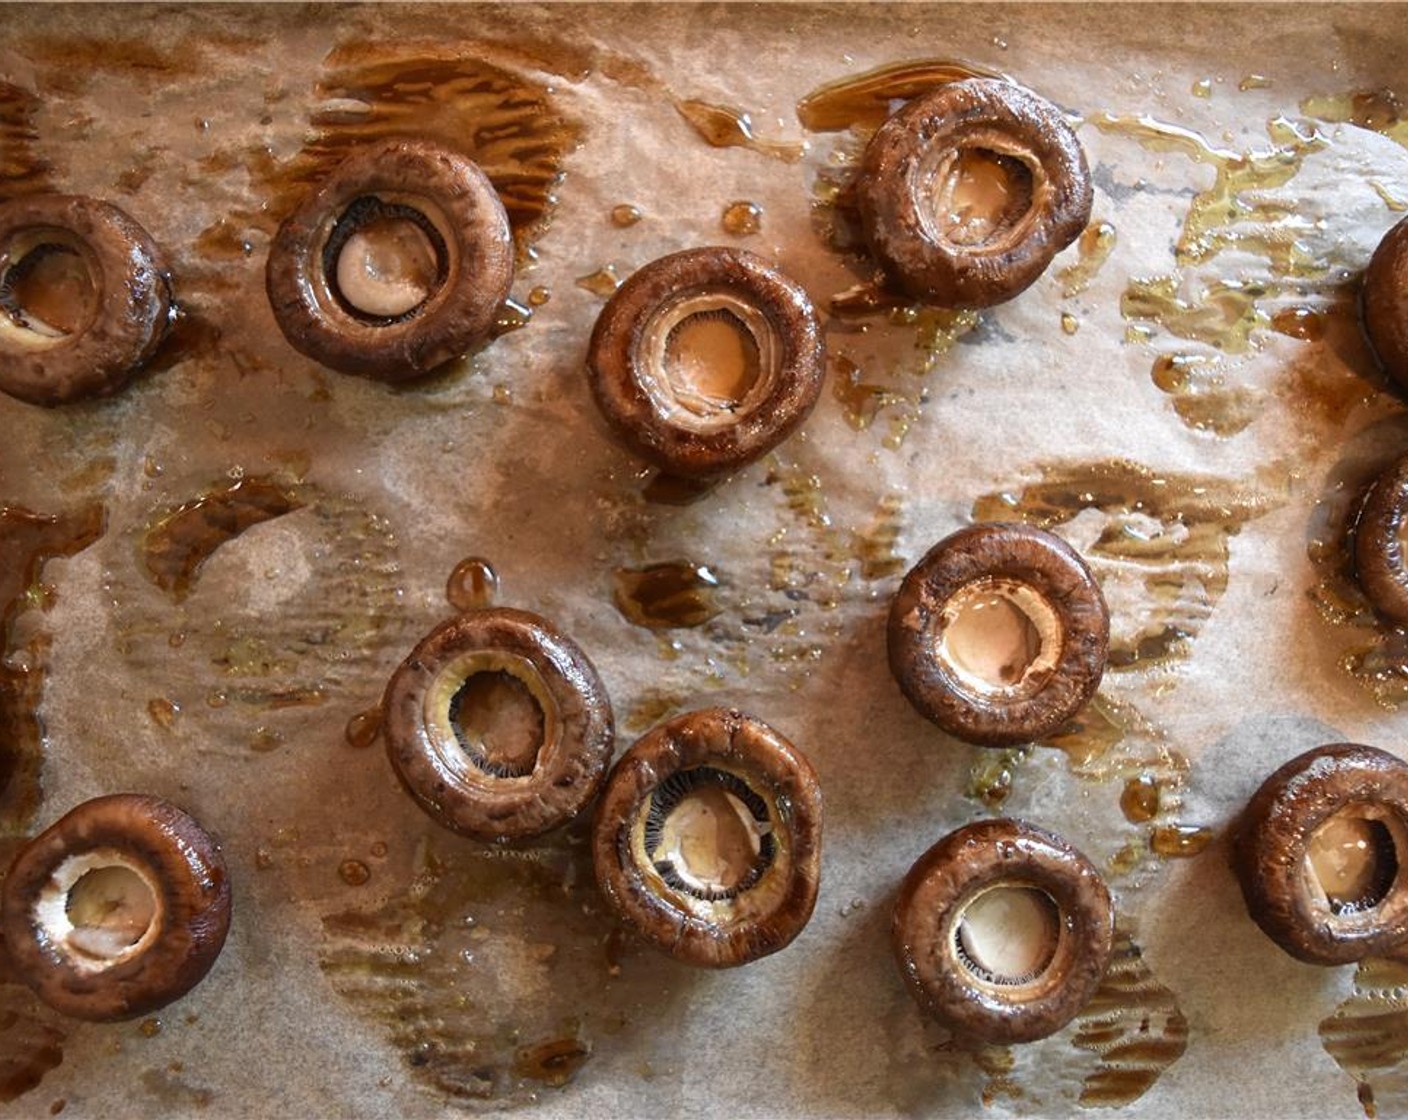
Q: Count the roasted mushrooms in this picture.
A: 12